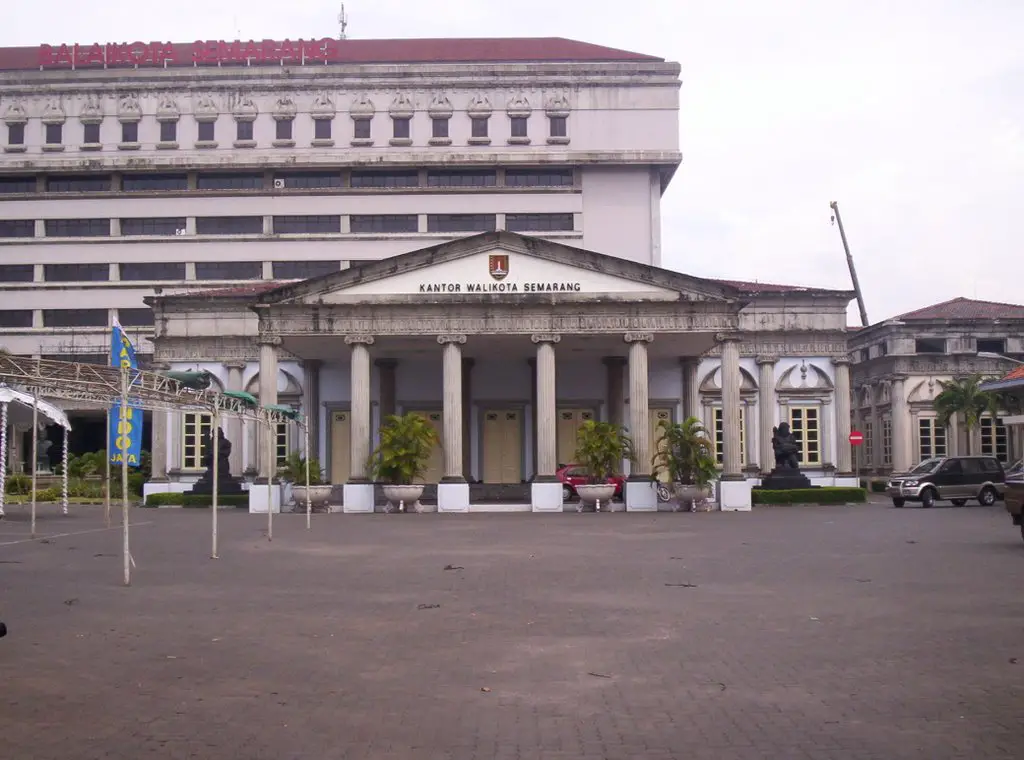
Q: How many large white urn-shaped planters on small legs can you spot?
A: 4